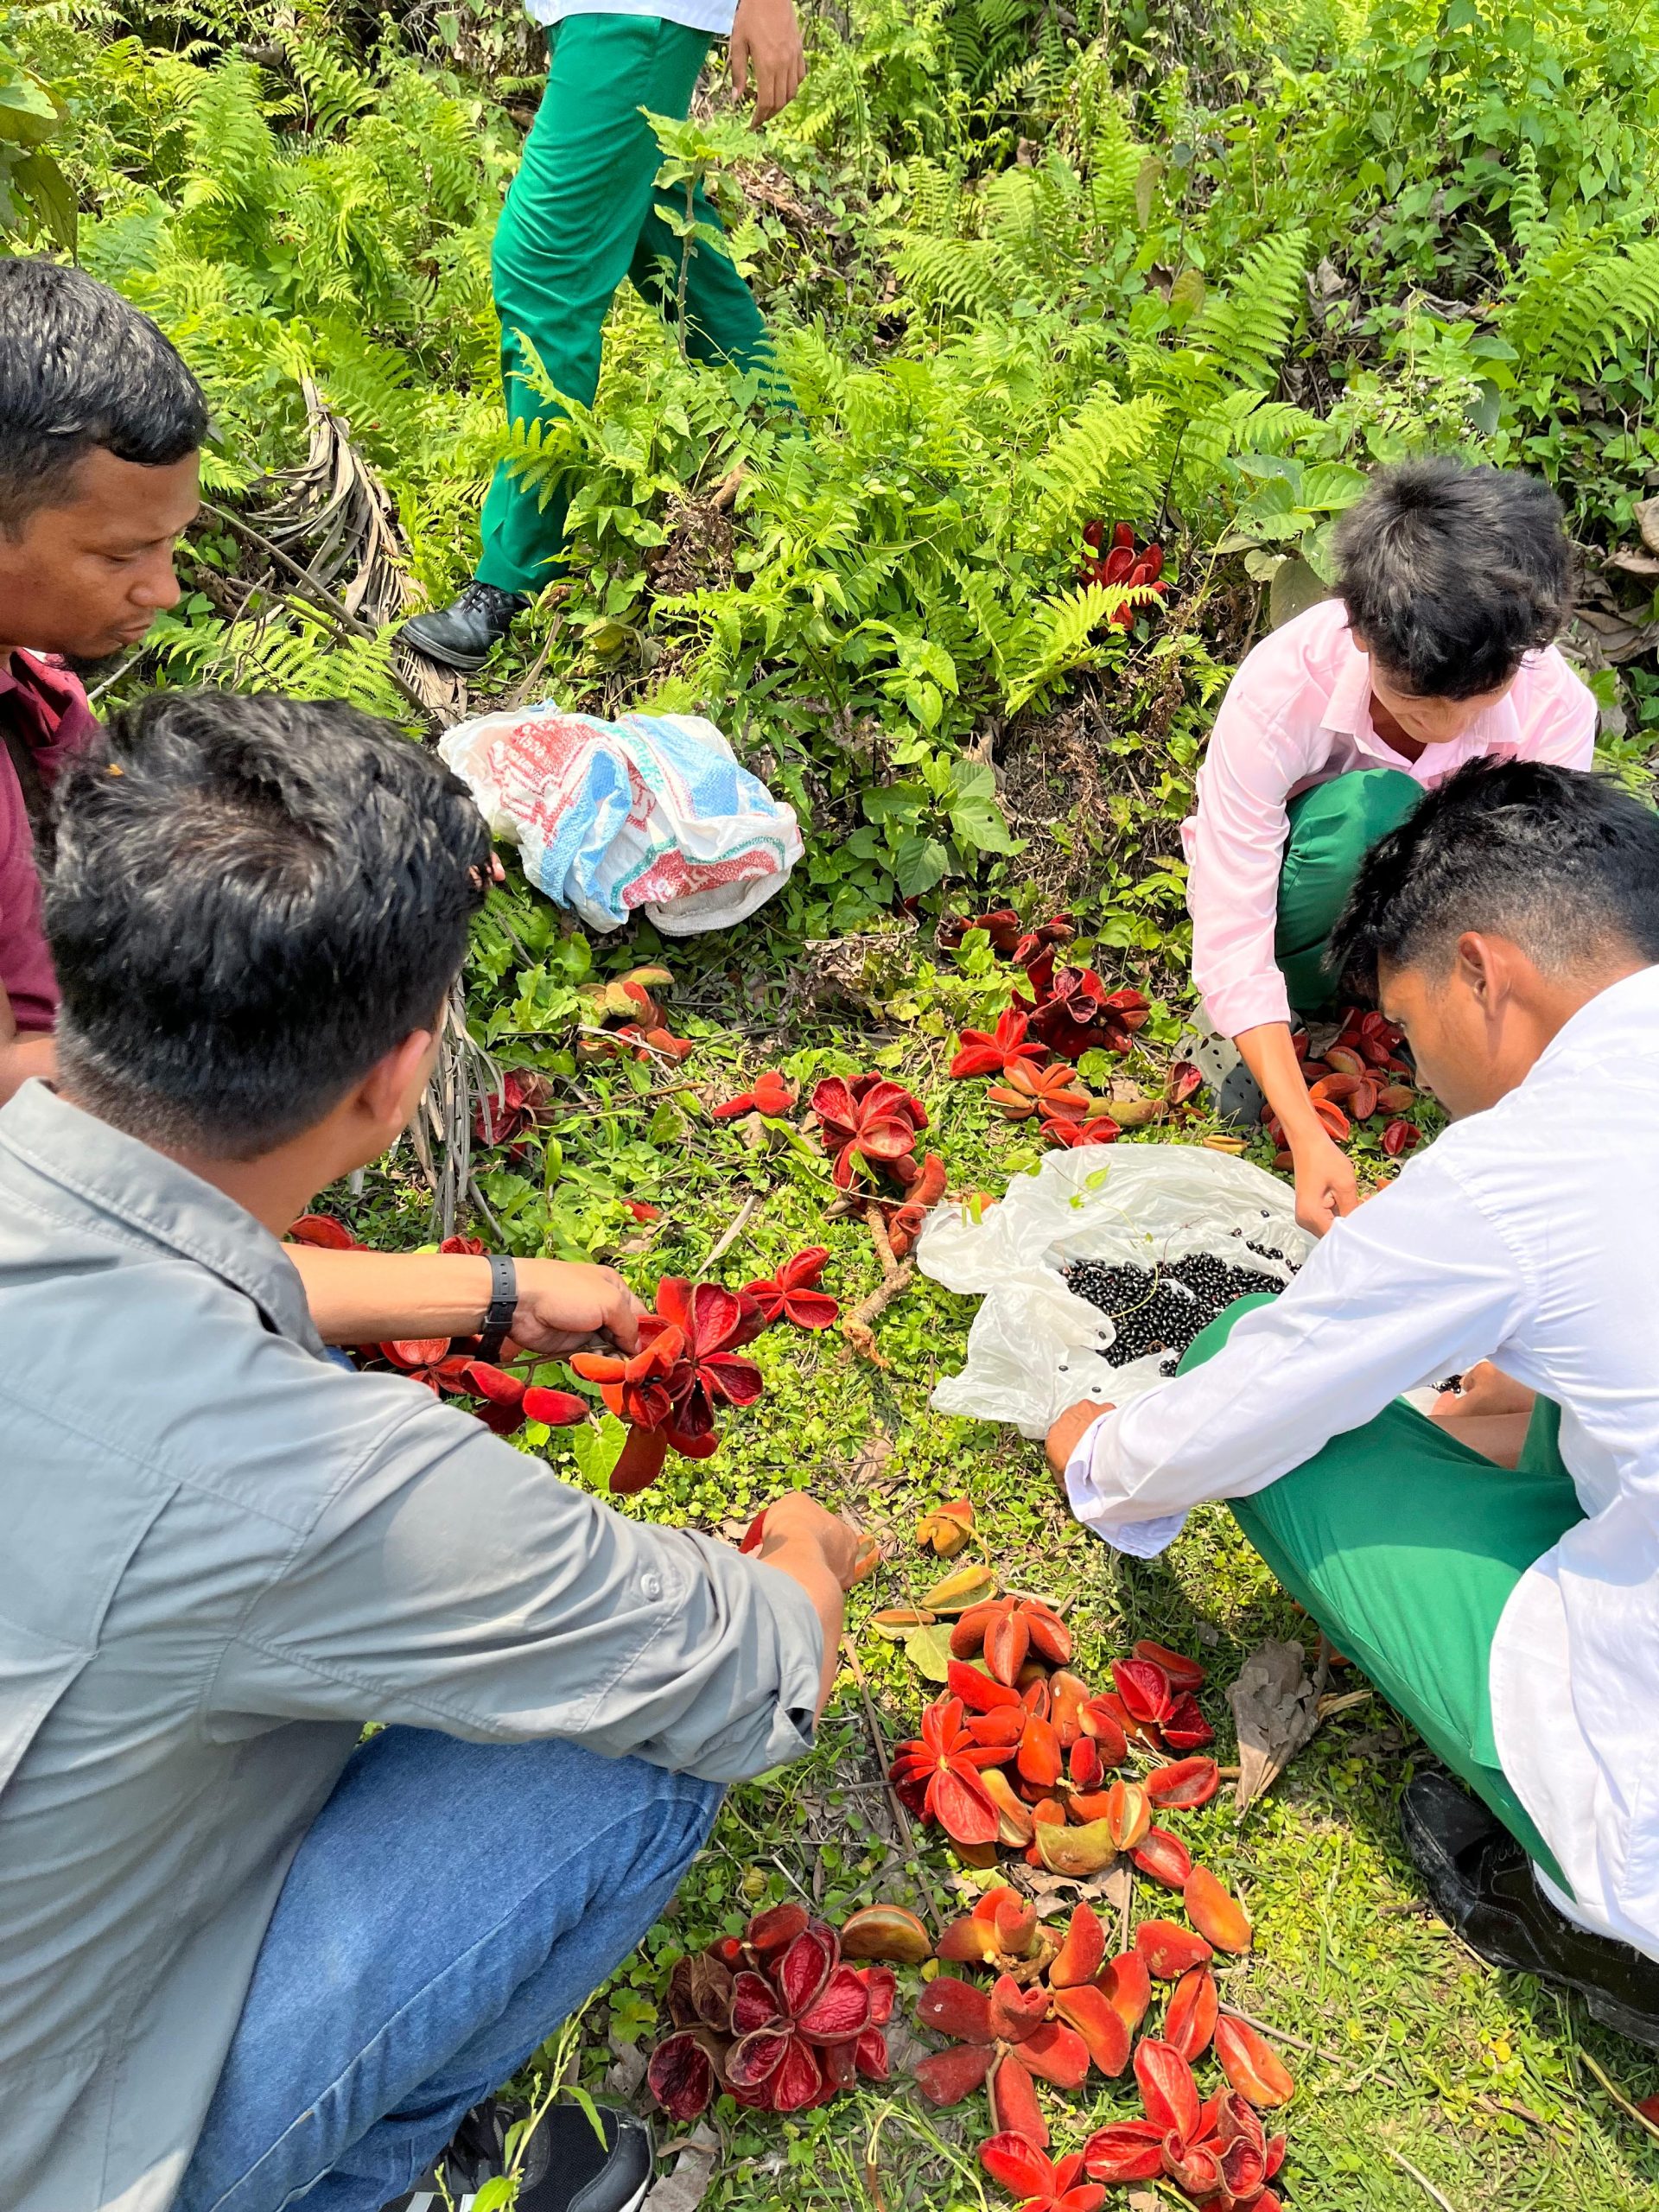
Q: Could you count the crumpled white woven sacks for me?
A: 1